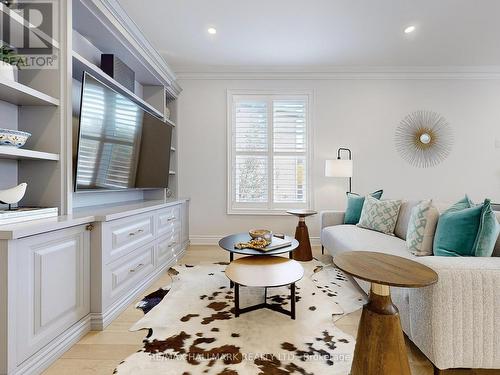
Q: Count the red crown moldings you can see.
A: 0